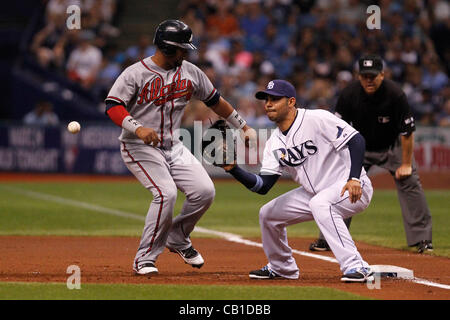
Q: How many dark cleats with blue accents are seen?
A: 2